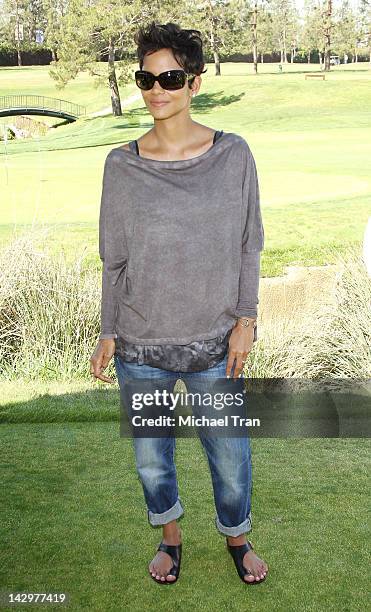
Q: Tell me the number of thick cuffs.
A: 2